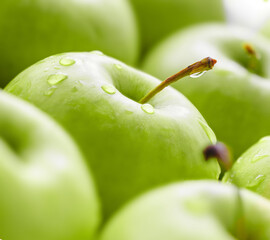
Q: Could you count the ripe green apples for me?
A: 7